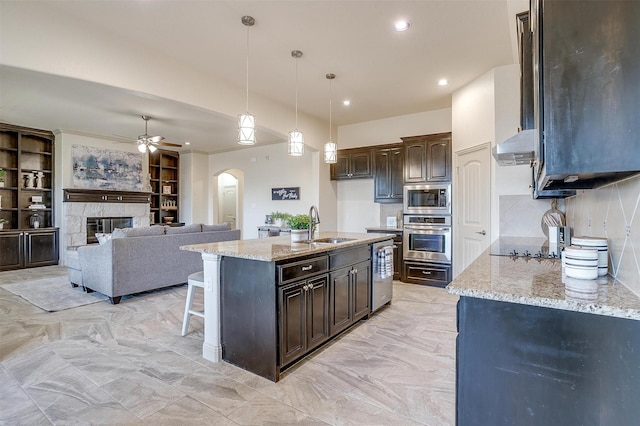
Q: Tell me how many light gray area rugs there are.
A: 1